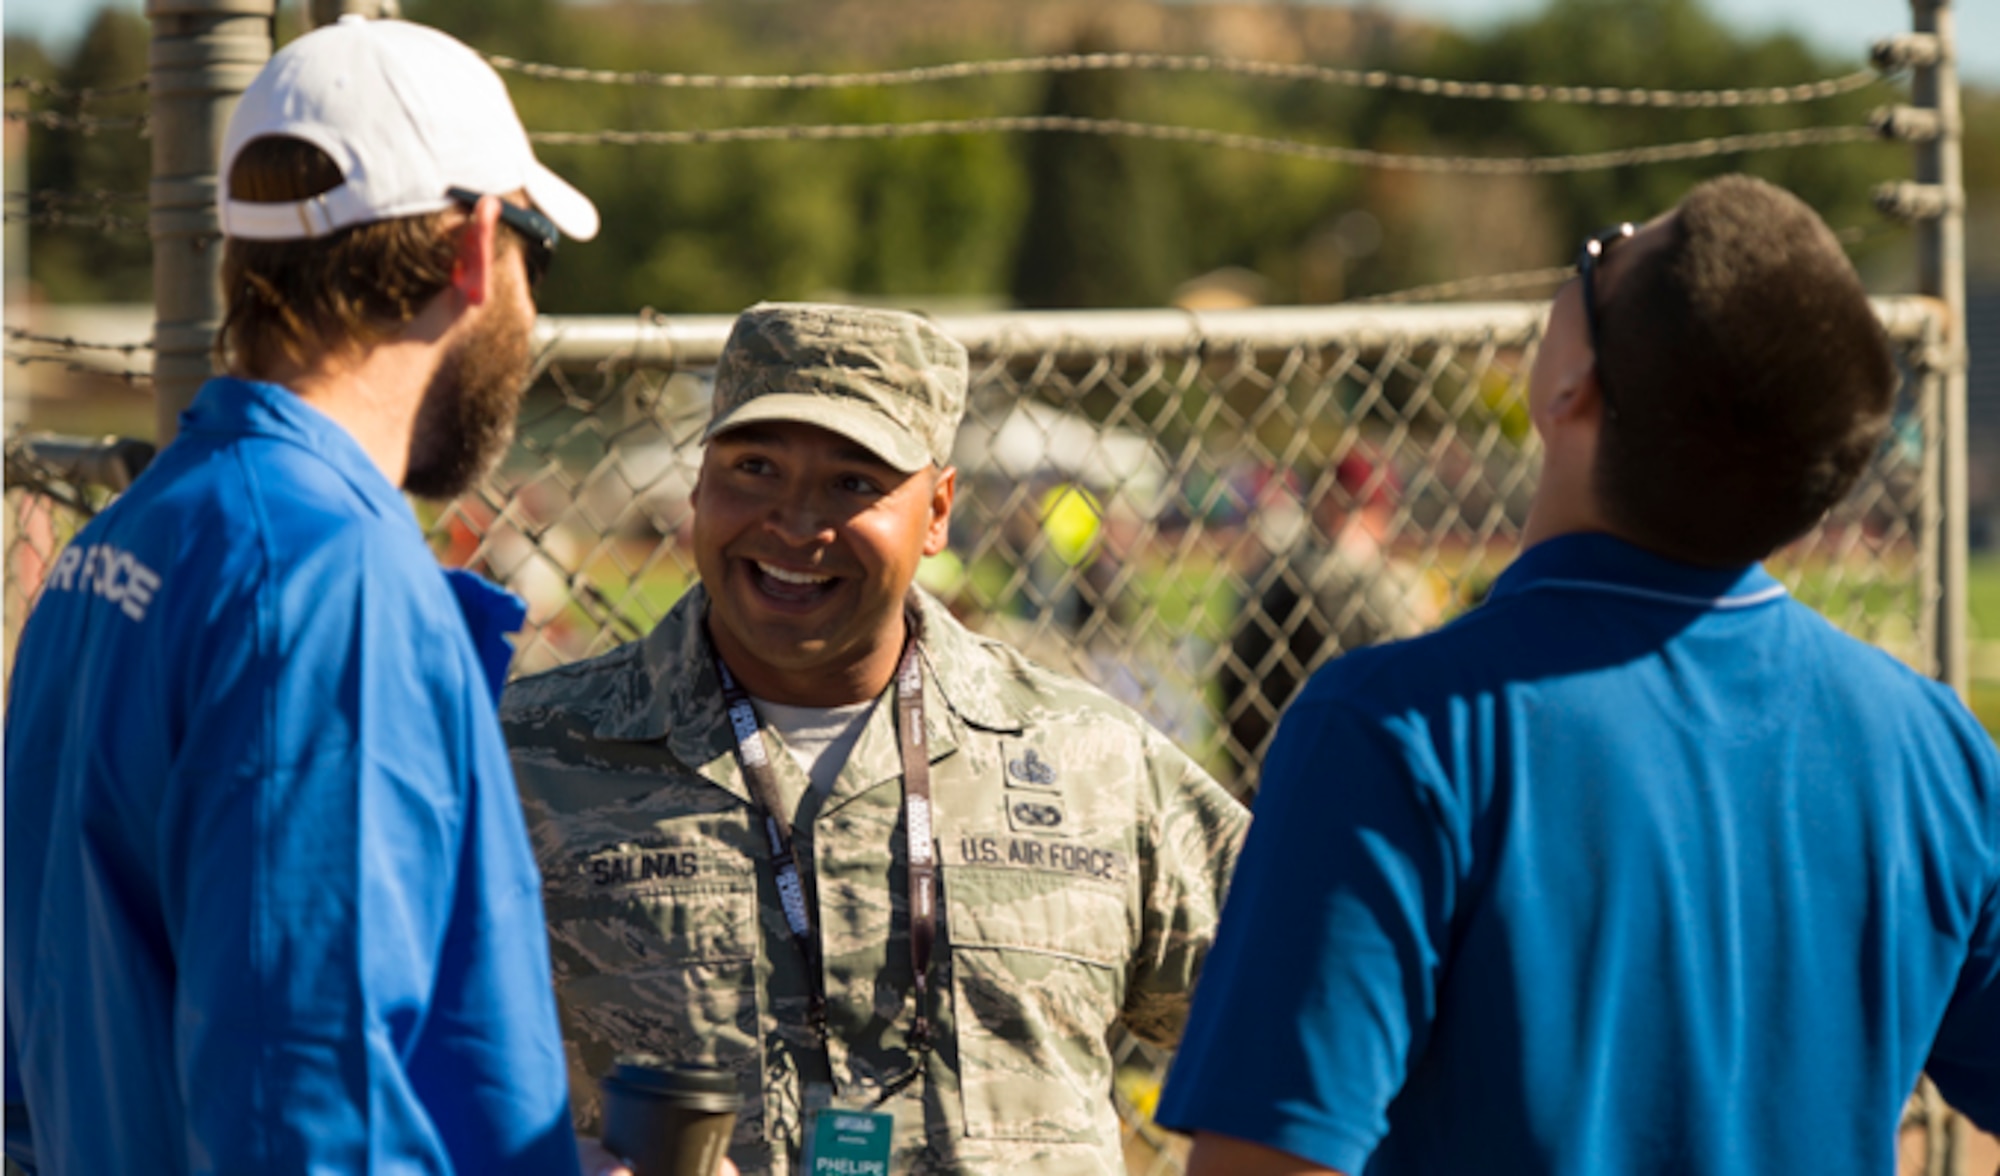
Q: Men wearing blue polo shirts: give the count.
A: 1